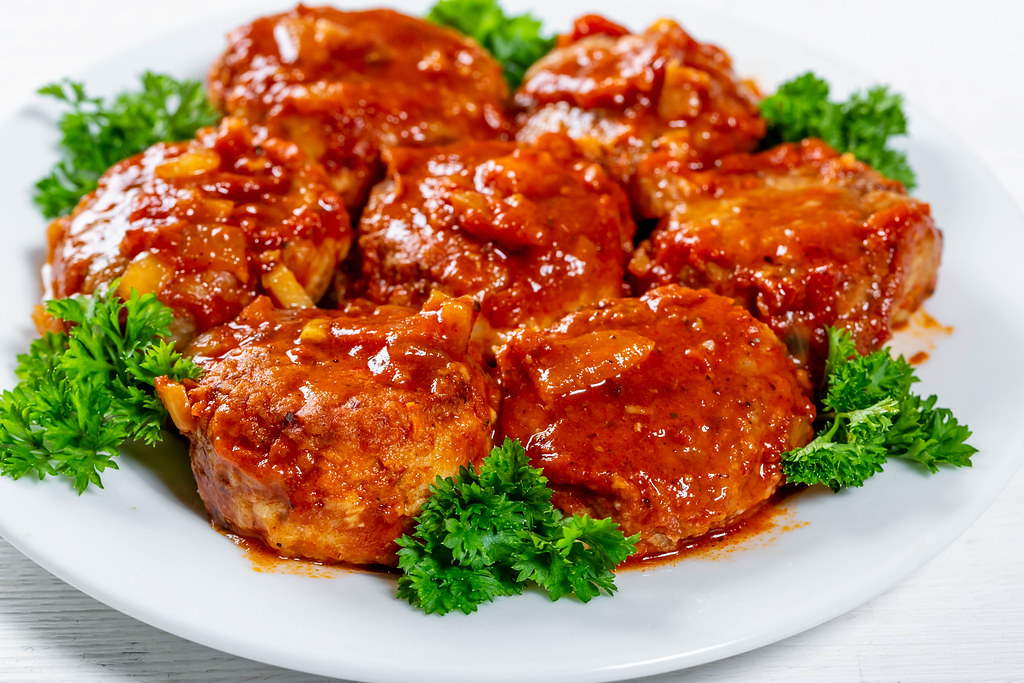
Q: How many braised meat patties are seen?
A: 7